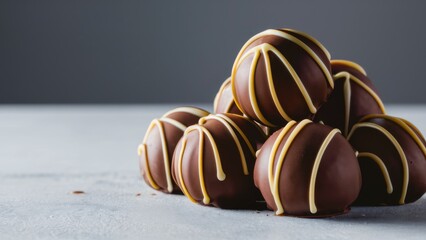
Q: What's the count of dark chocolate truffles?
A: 7